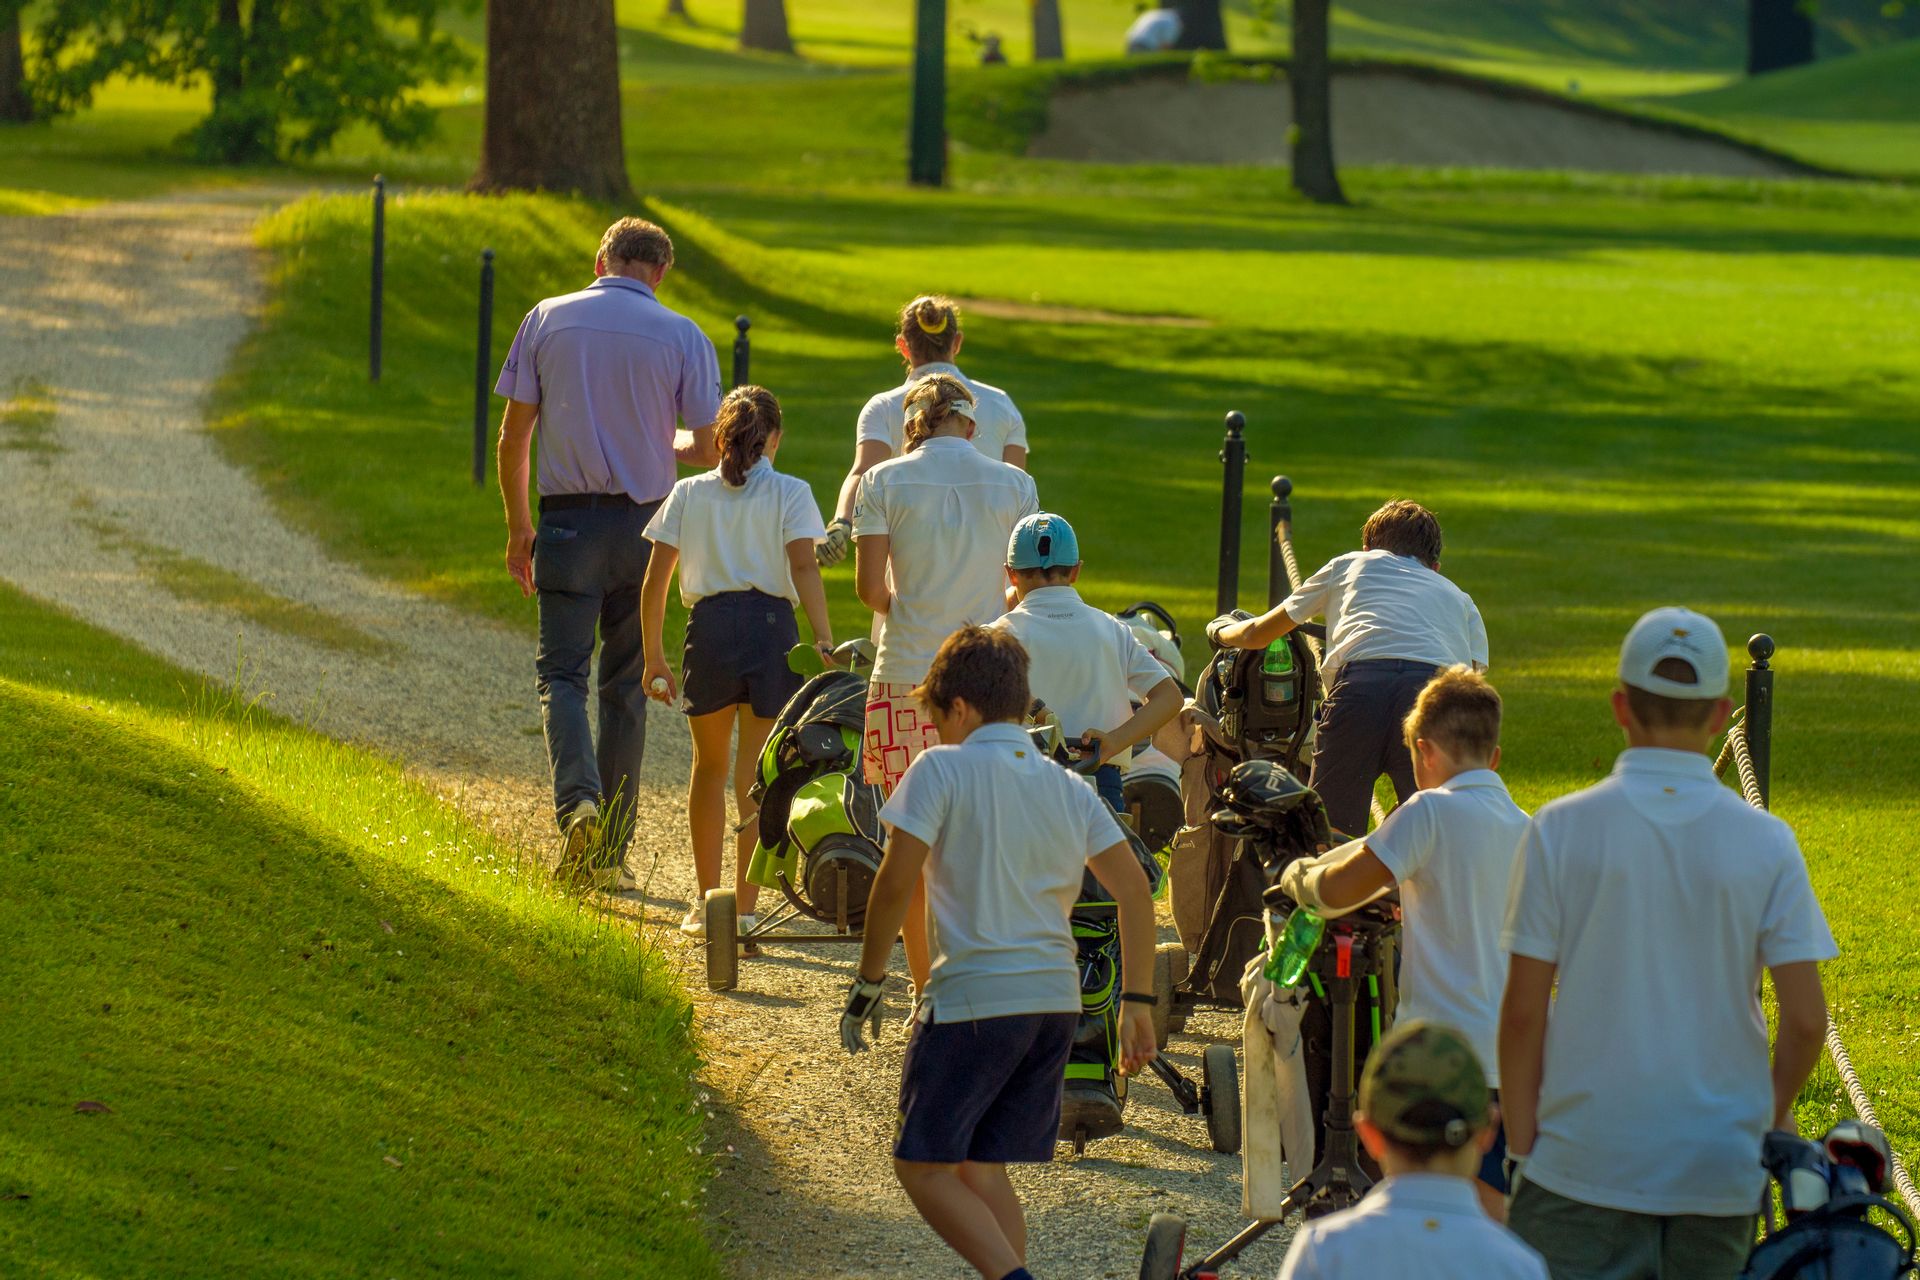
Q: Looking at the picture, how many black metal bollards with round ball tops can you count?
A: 6